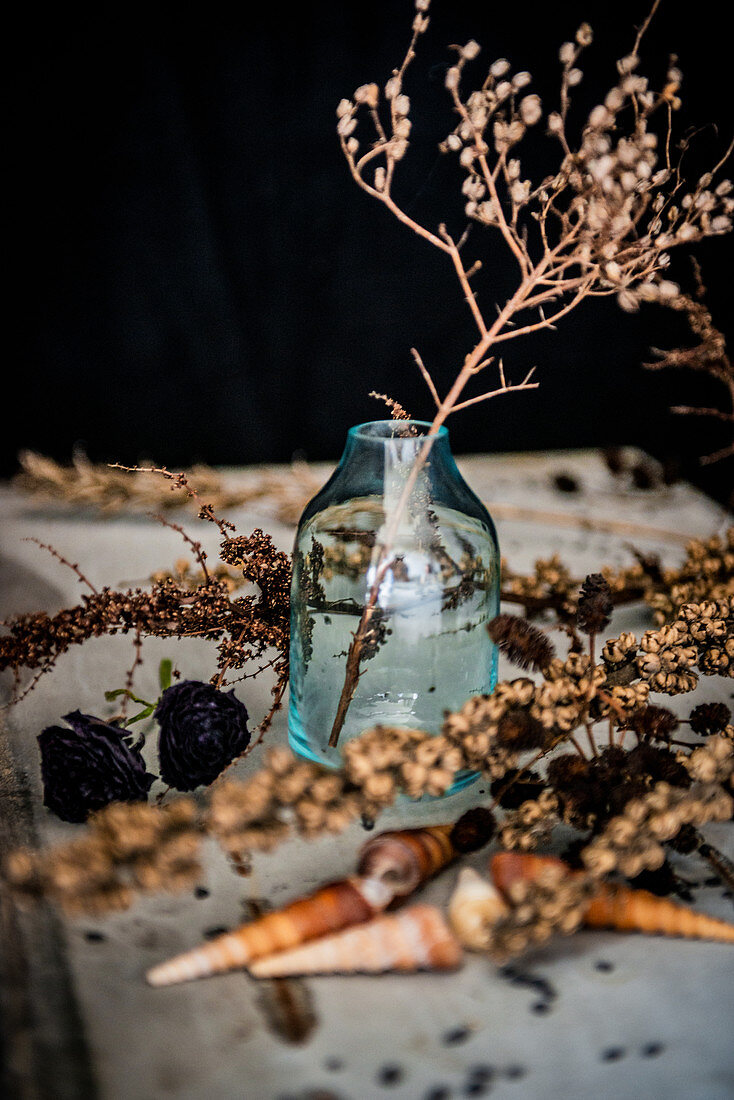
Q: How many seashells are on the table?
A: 5